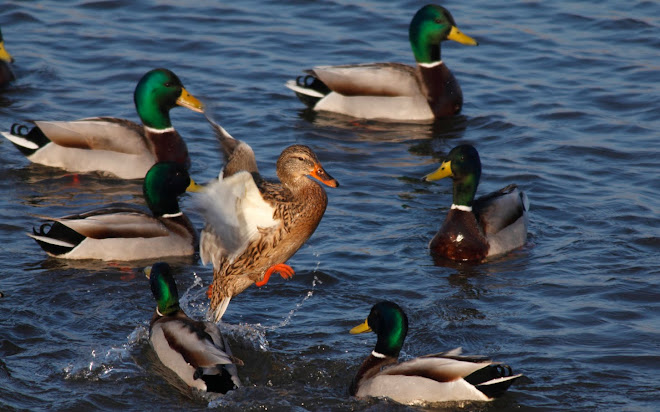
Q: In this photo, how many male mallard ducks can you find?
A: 7